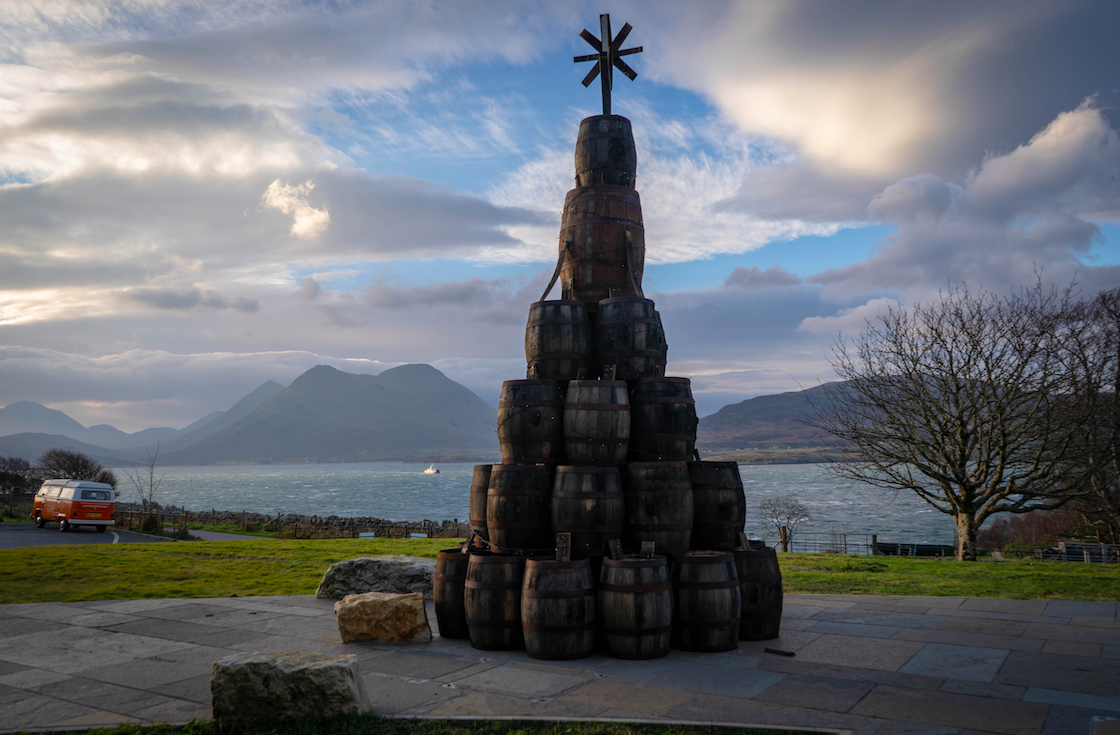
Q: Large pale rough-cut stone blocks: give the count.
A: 3